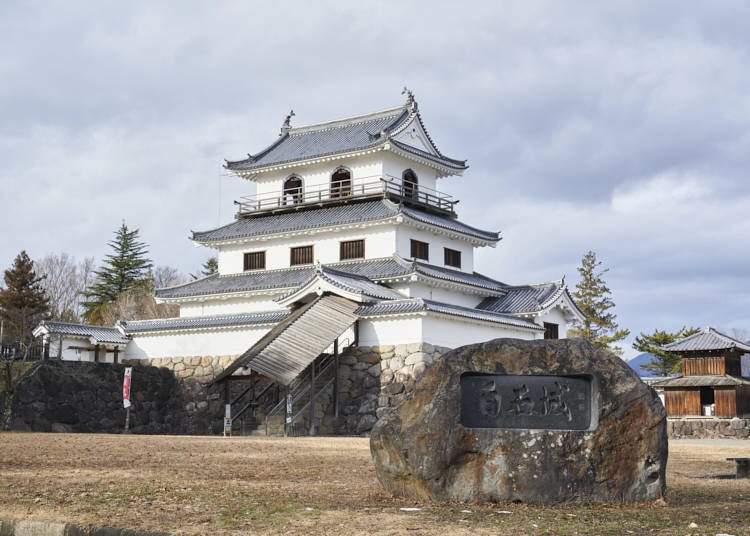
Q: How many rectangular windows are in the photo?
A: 6